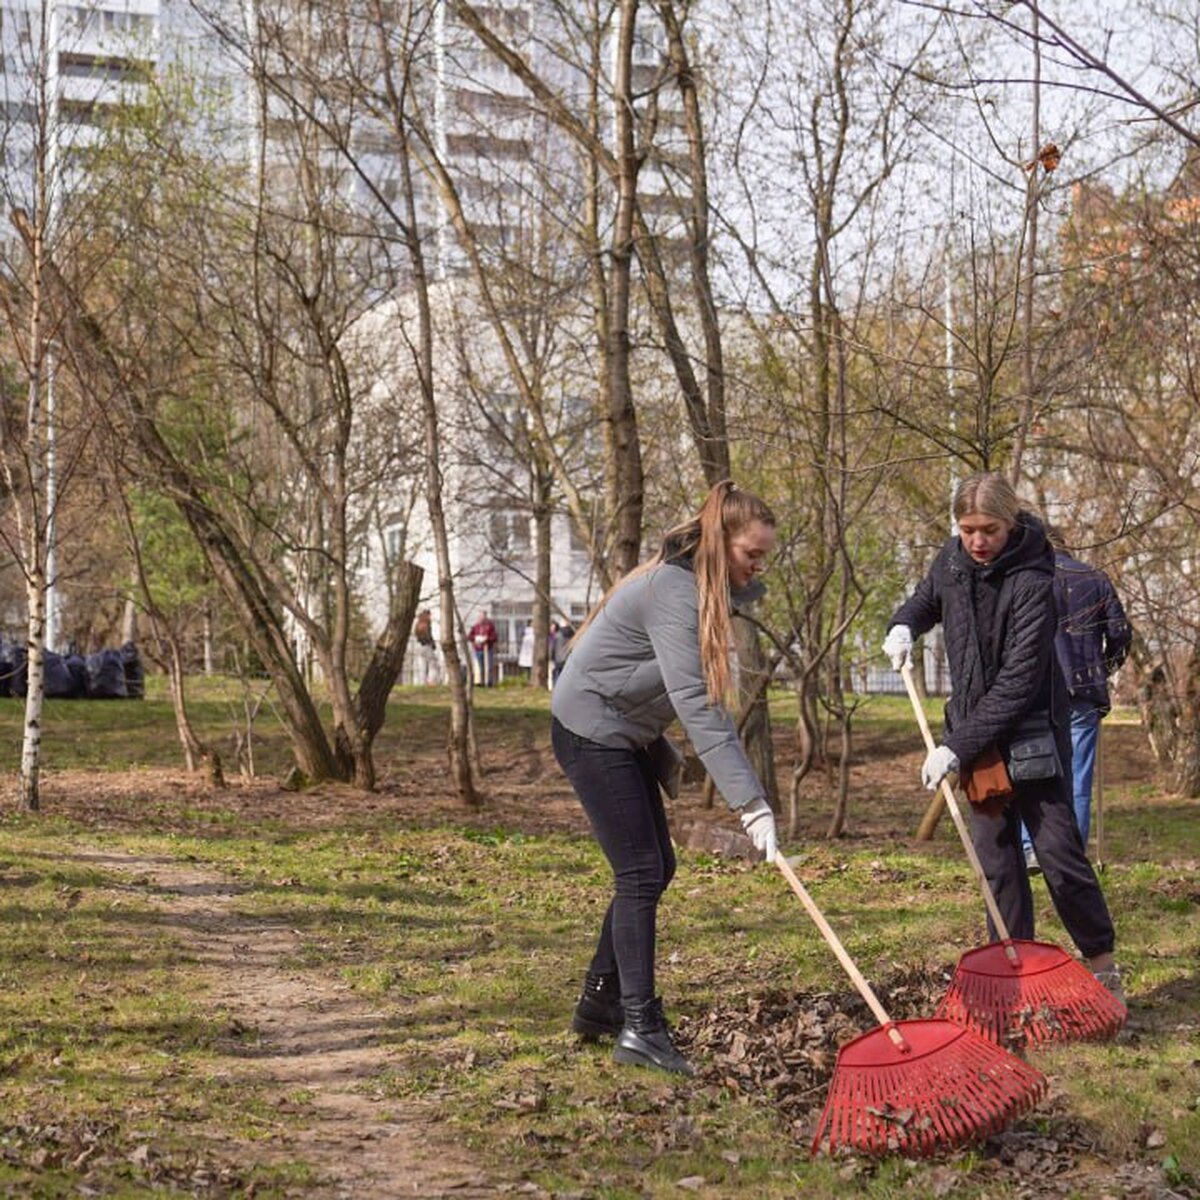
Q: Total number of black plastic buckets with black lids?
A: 0